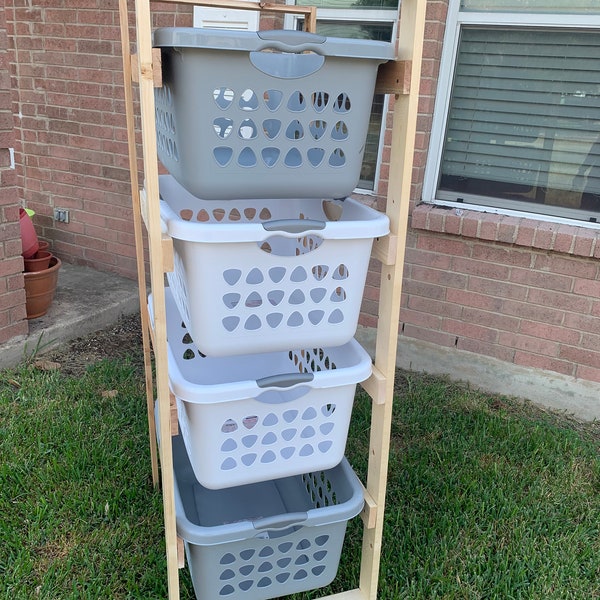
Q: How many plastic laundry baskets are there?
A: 4